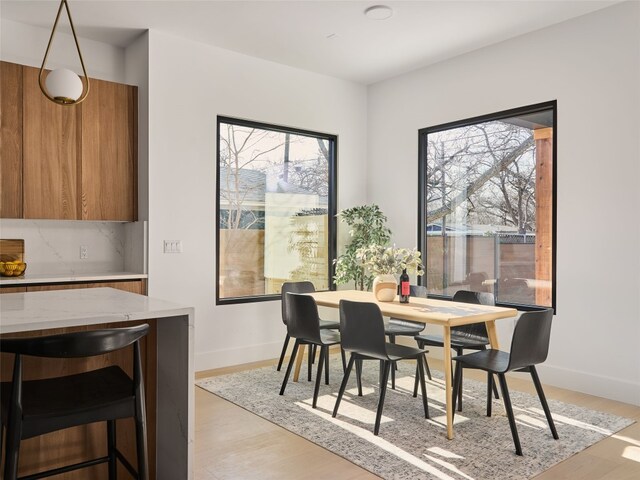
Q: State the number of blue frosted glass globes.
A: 0